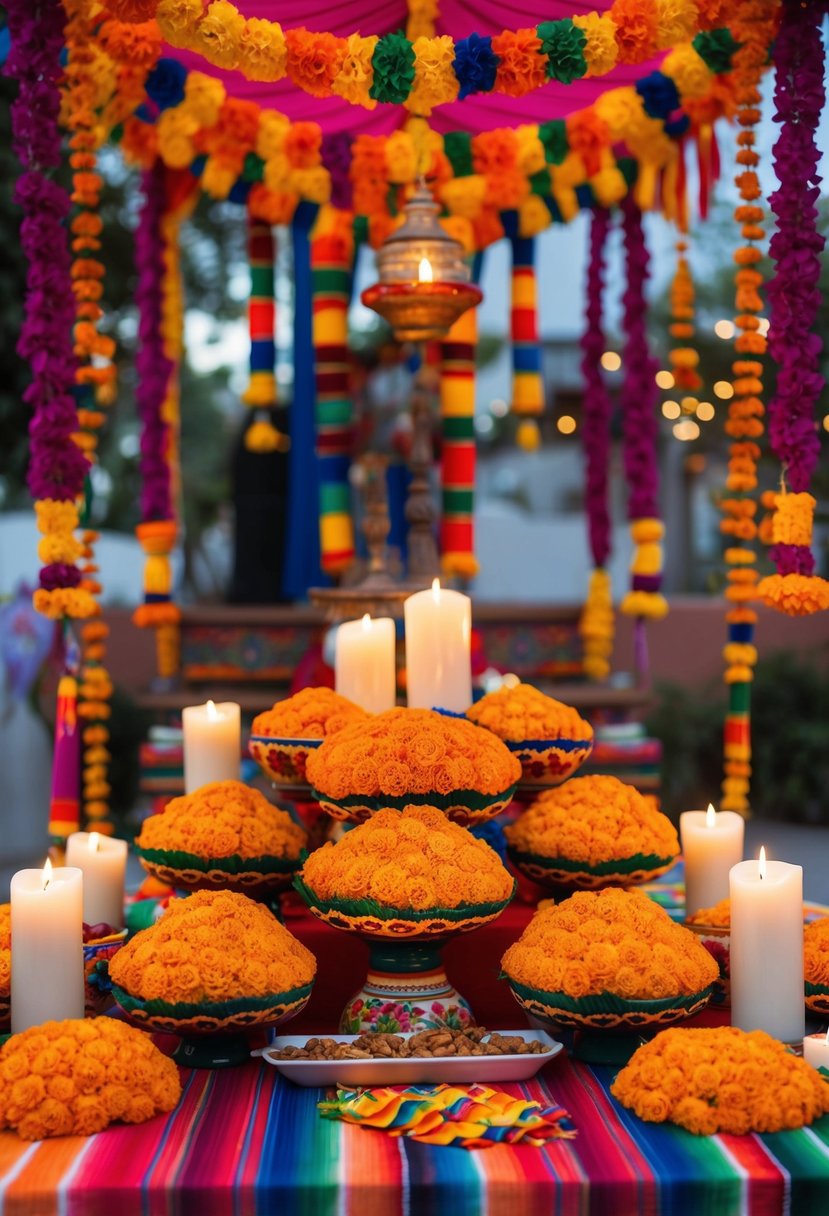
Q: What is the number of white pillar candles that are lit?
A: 7